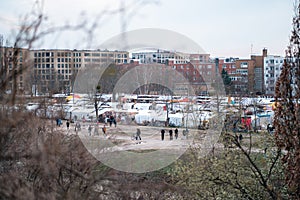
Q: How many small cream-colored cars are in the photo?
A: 0